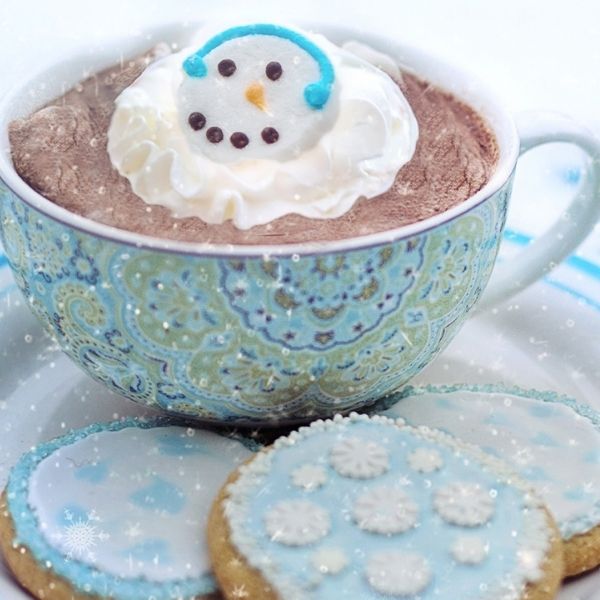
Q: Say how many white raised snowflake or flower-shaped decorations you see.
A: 9